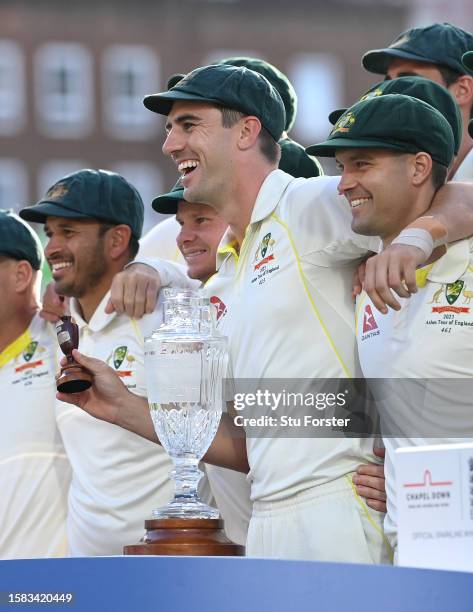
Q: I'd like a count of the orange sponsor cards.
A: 0